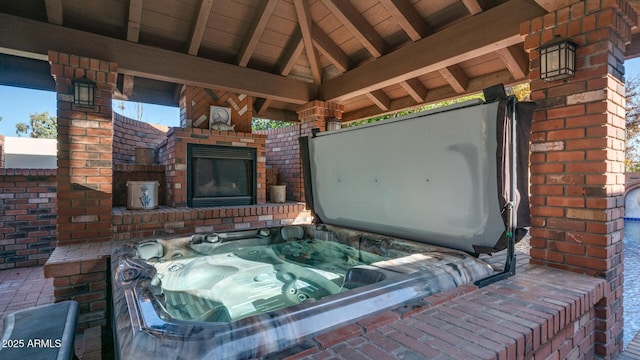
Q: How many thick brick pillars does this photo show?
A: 3